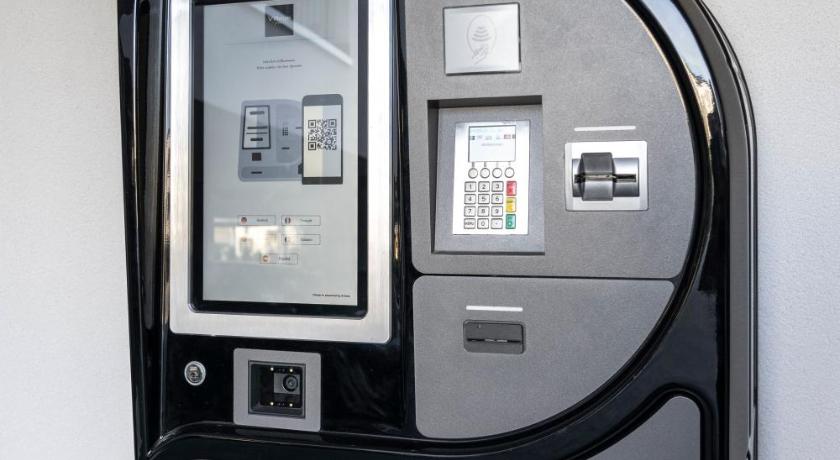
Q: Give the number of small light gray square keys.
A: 12